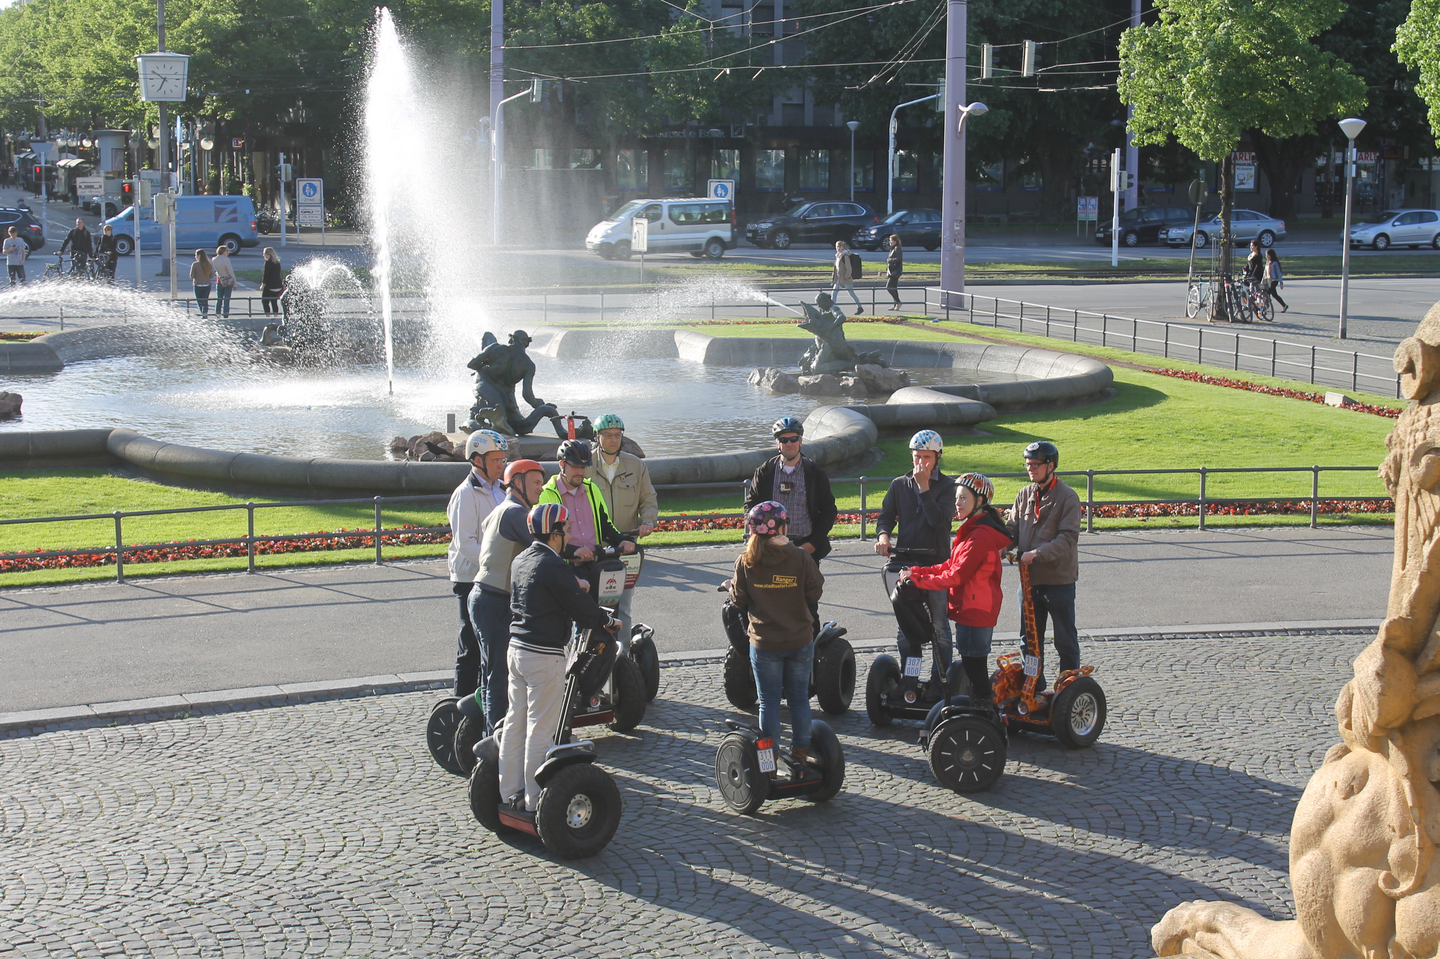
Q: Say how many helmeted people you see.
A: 10